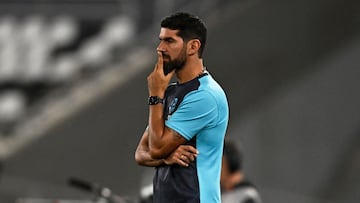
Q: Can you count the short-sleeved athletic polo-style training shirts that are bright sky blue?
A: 1